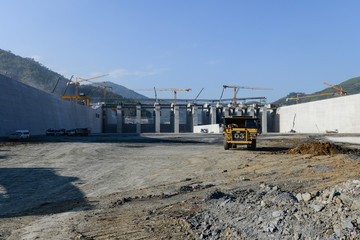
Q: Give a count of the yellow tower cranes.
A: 6